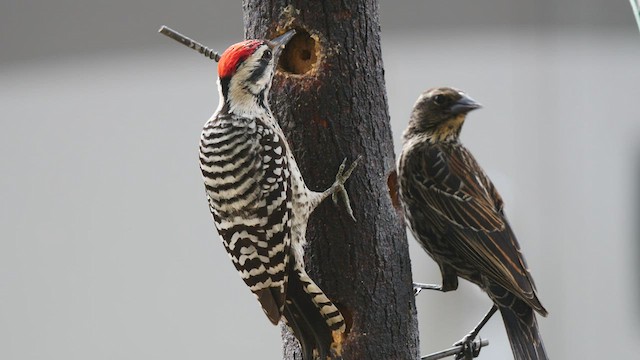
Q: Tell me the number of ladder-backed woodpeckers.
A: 1